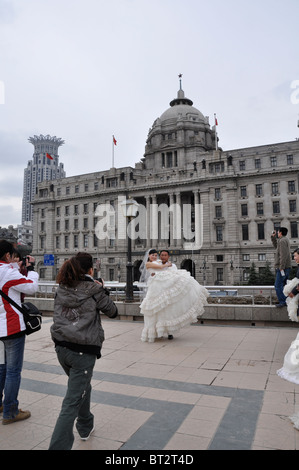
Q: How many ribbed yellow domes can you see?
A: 0